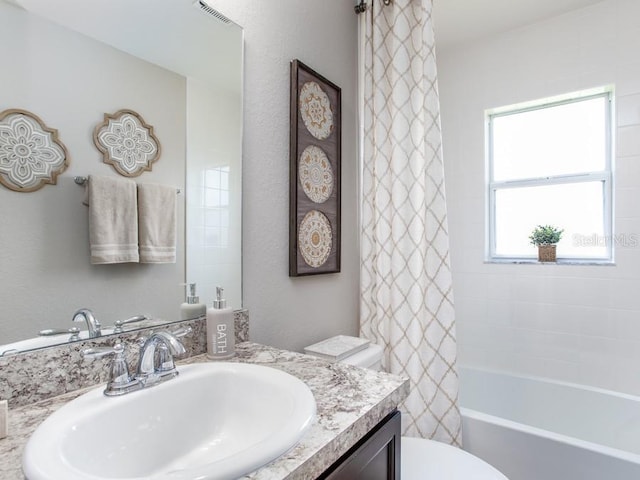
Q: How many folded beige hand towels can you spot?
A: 2